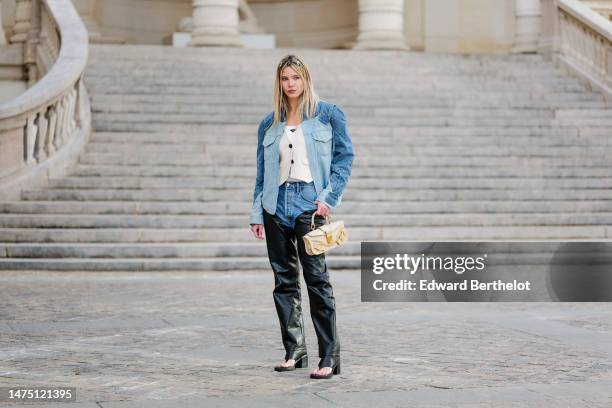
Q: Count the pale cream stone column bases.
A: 3